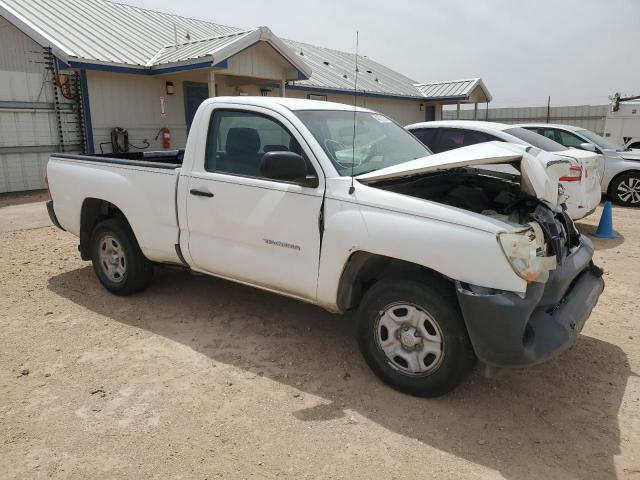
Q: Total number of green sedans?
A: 0